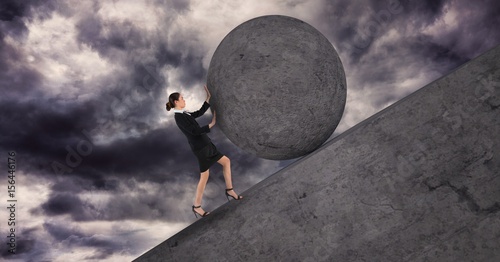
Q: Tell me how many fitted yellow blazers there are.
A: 0